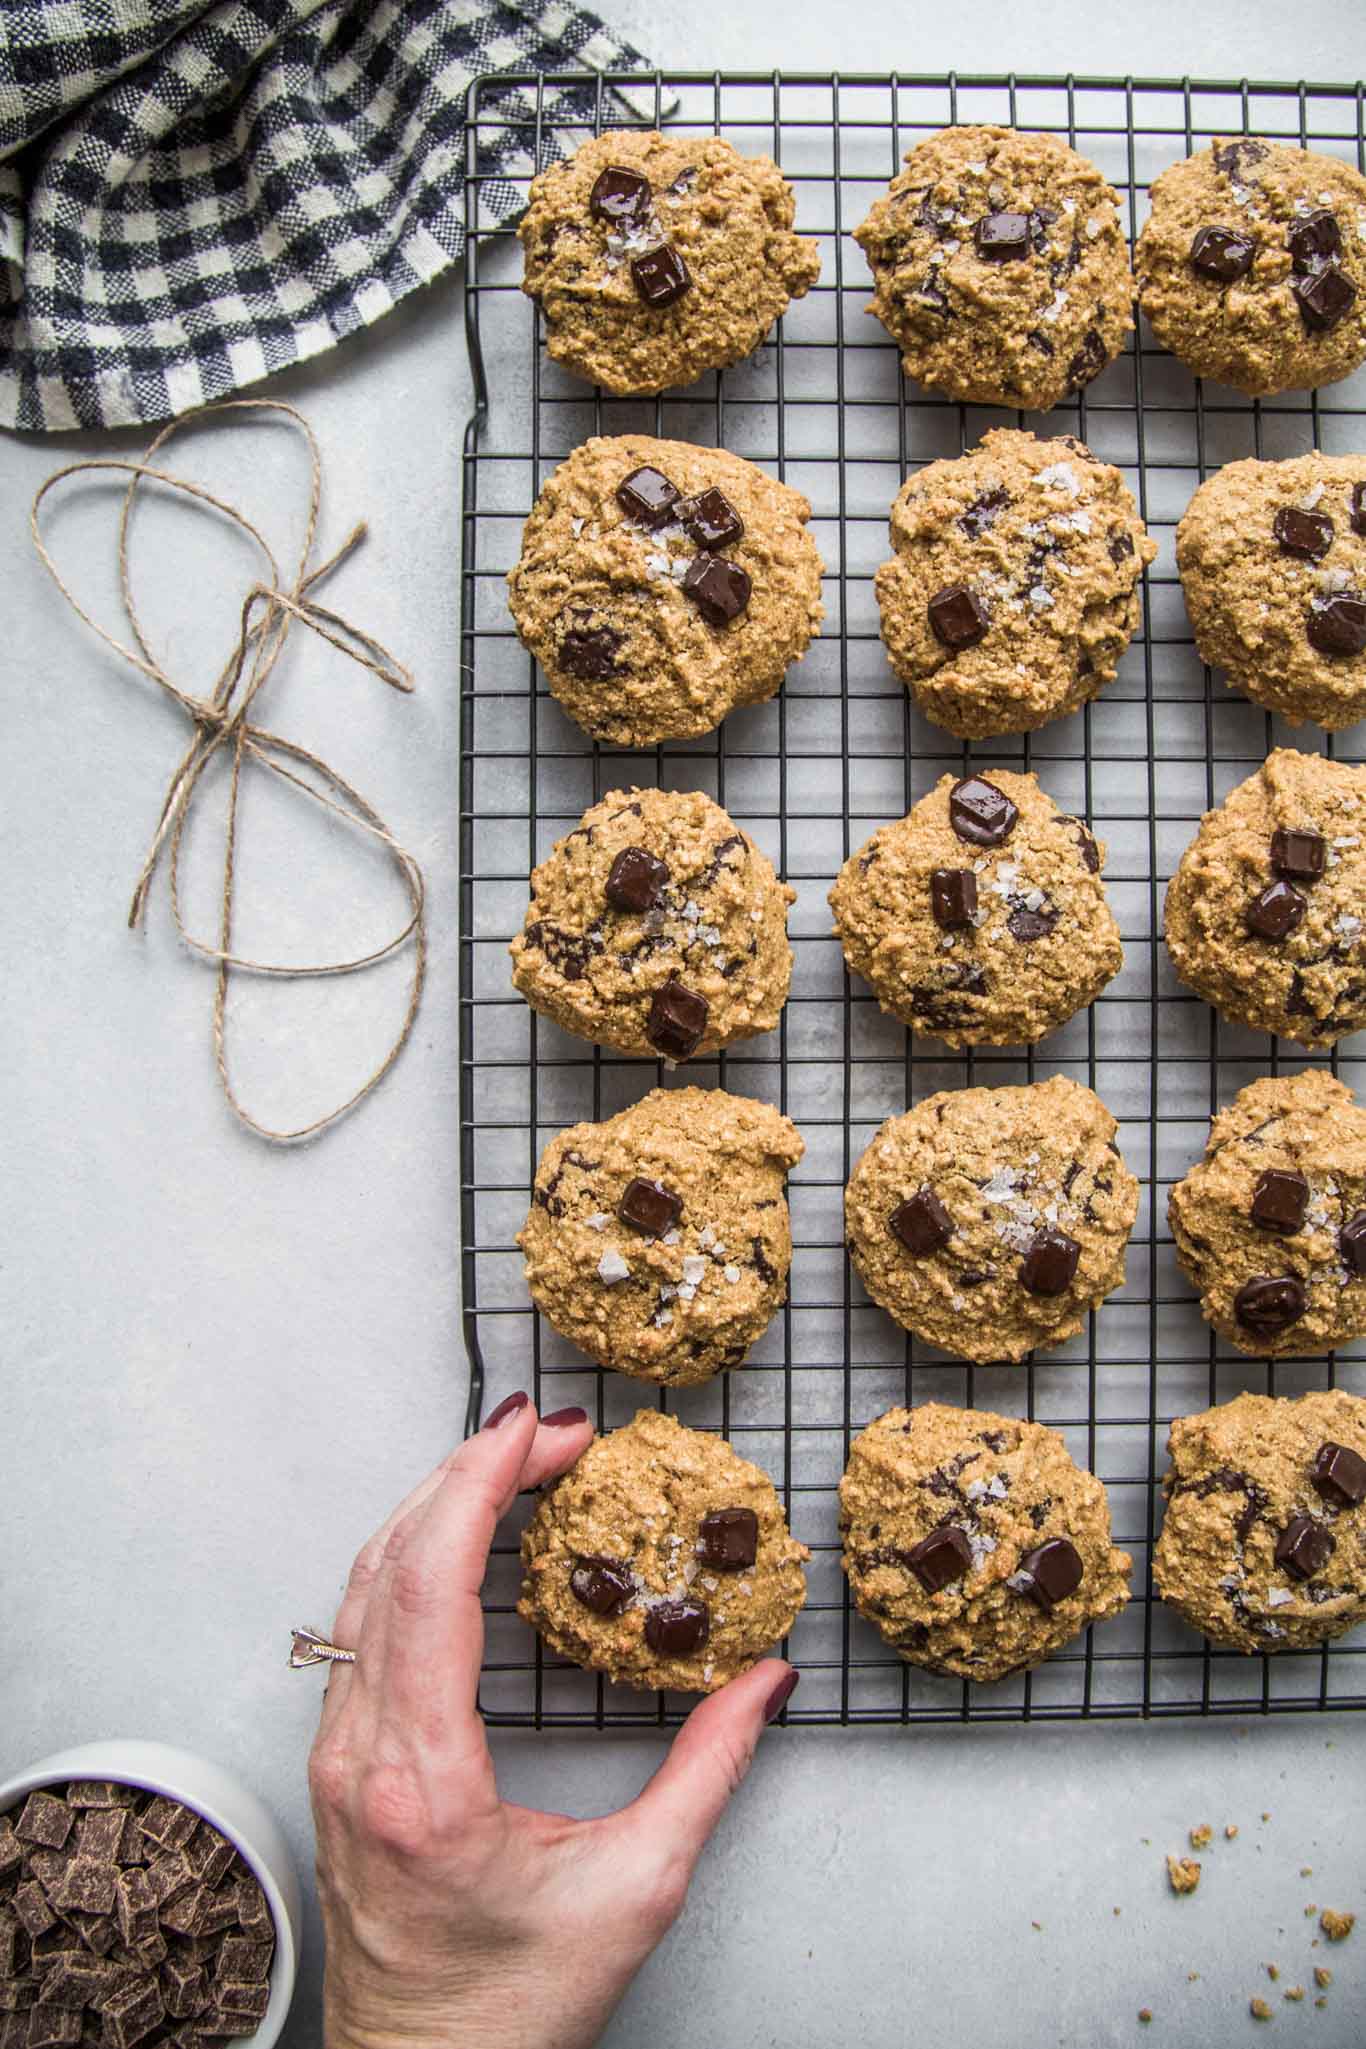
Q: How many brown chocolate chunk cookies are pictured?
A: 15